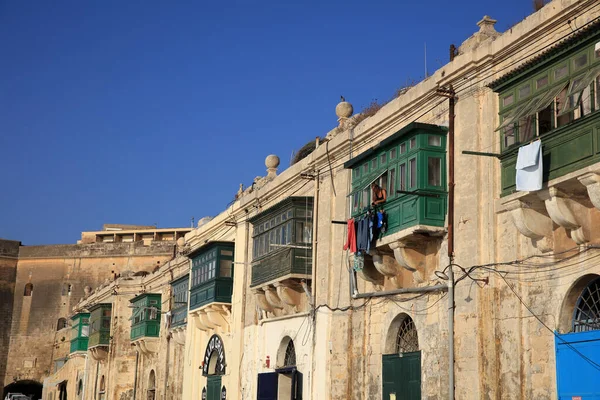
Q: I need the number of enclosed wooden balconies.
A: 8